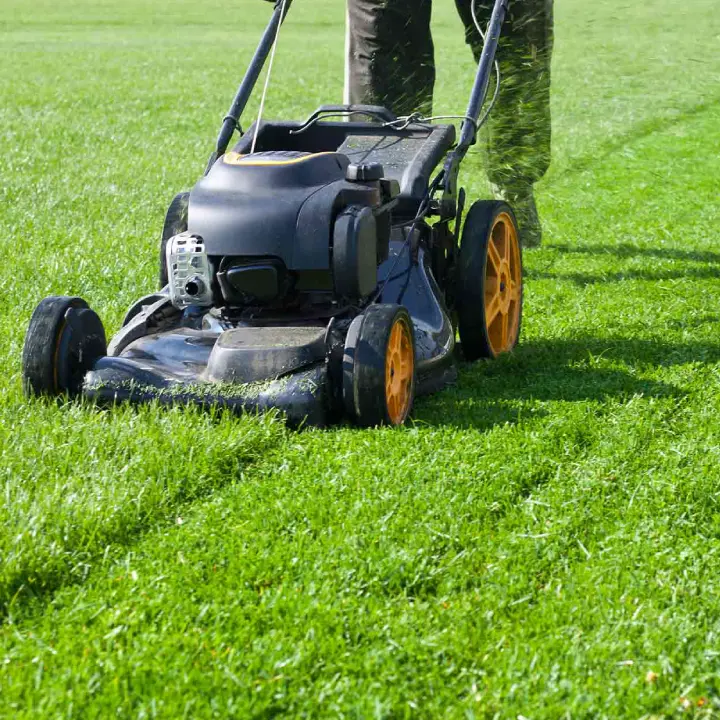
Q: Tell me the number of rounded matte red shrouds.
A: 0